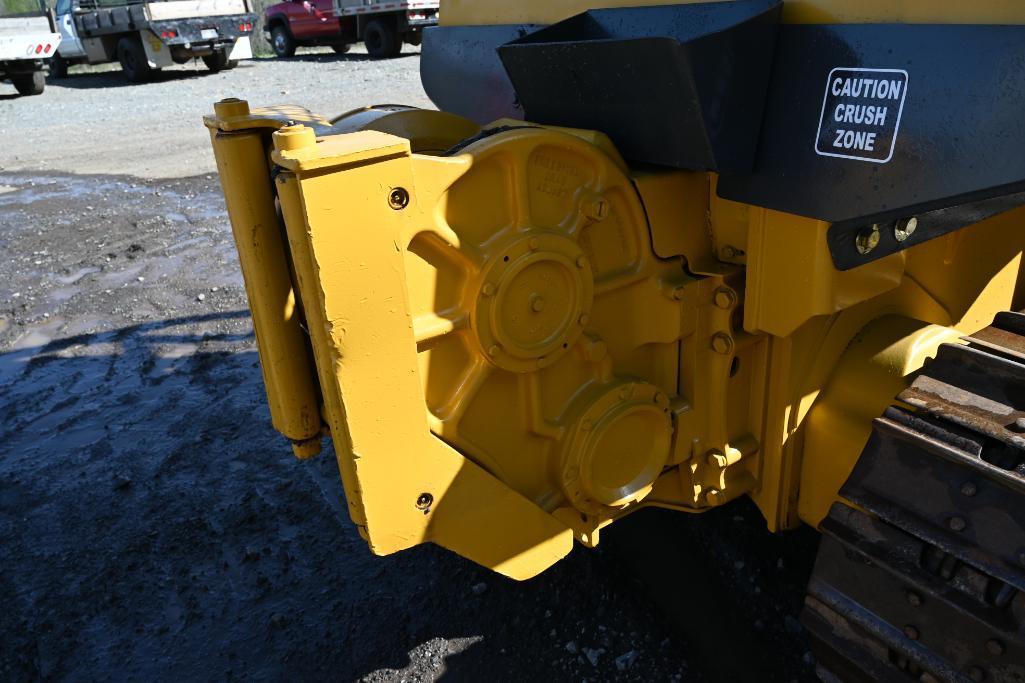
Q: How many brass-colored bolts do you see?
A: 2